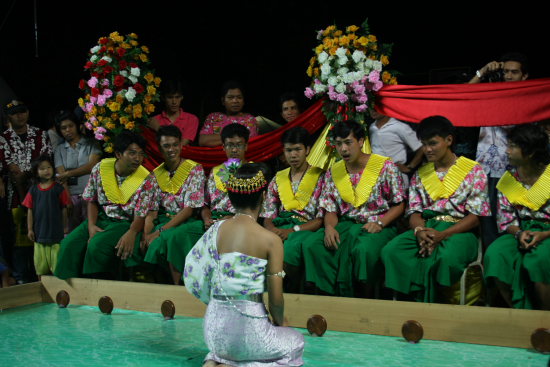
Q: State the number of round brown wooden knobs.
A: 6